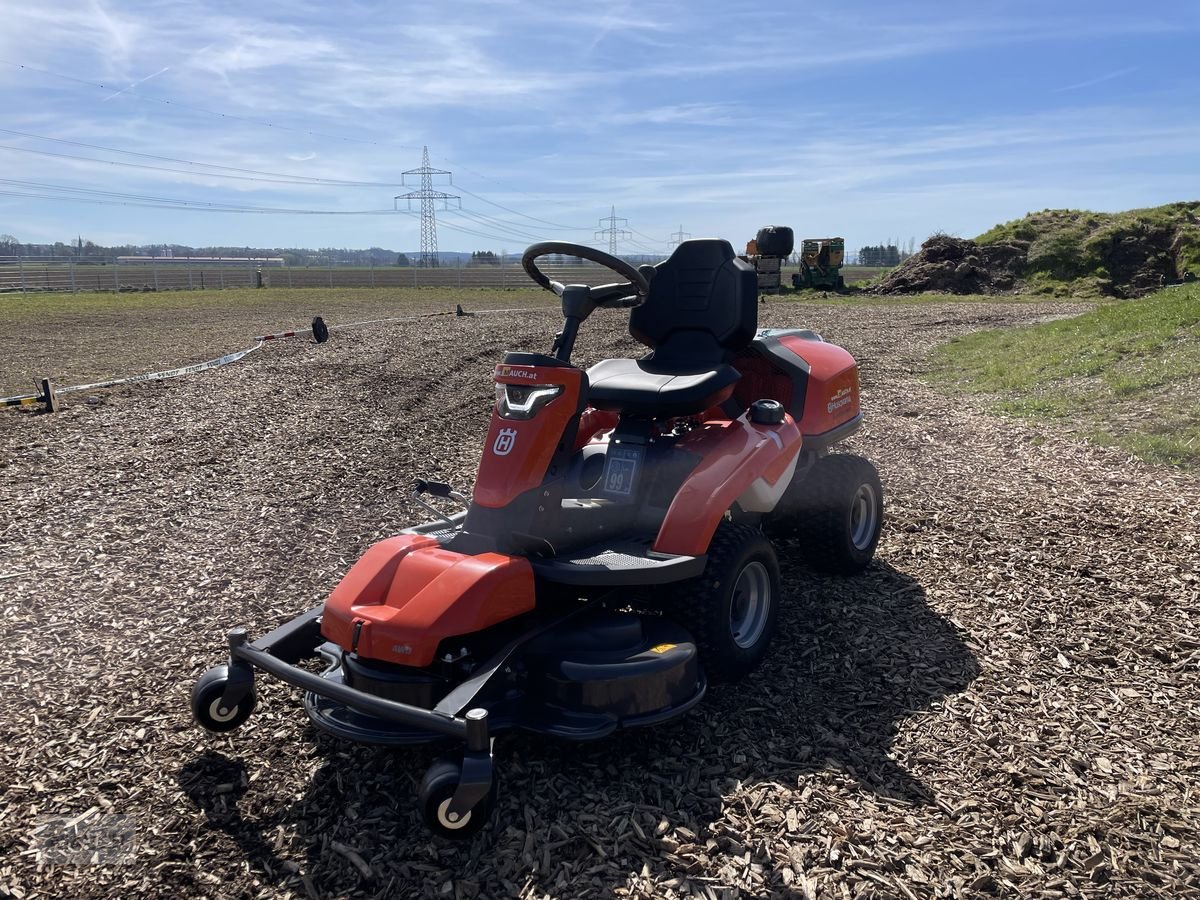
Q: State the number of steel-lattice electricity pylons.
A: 3